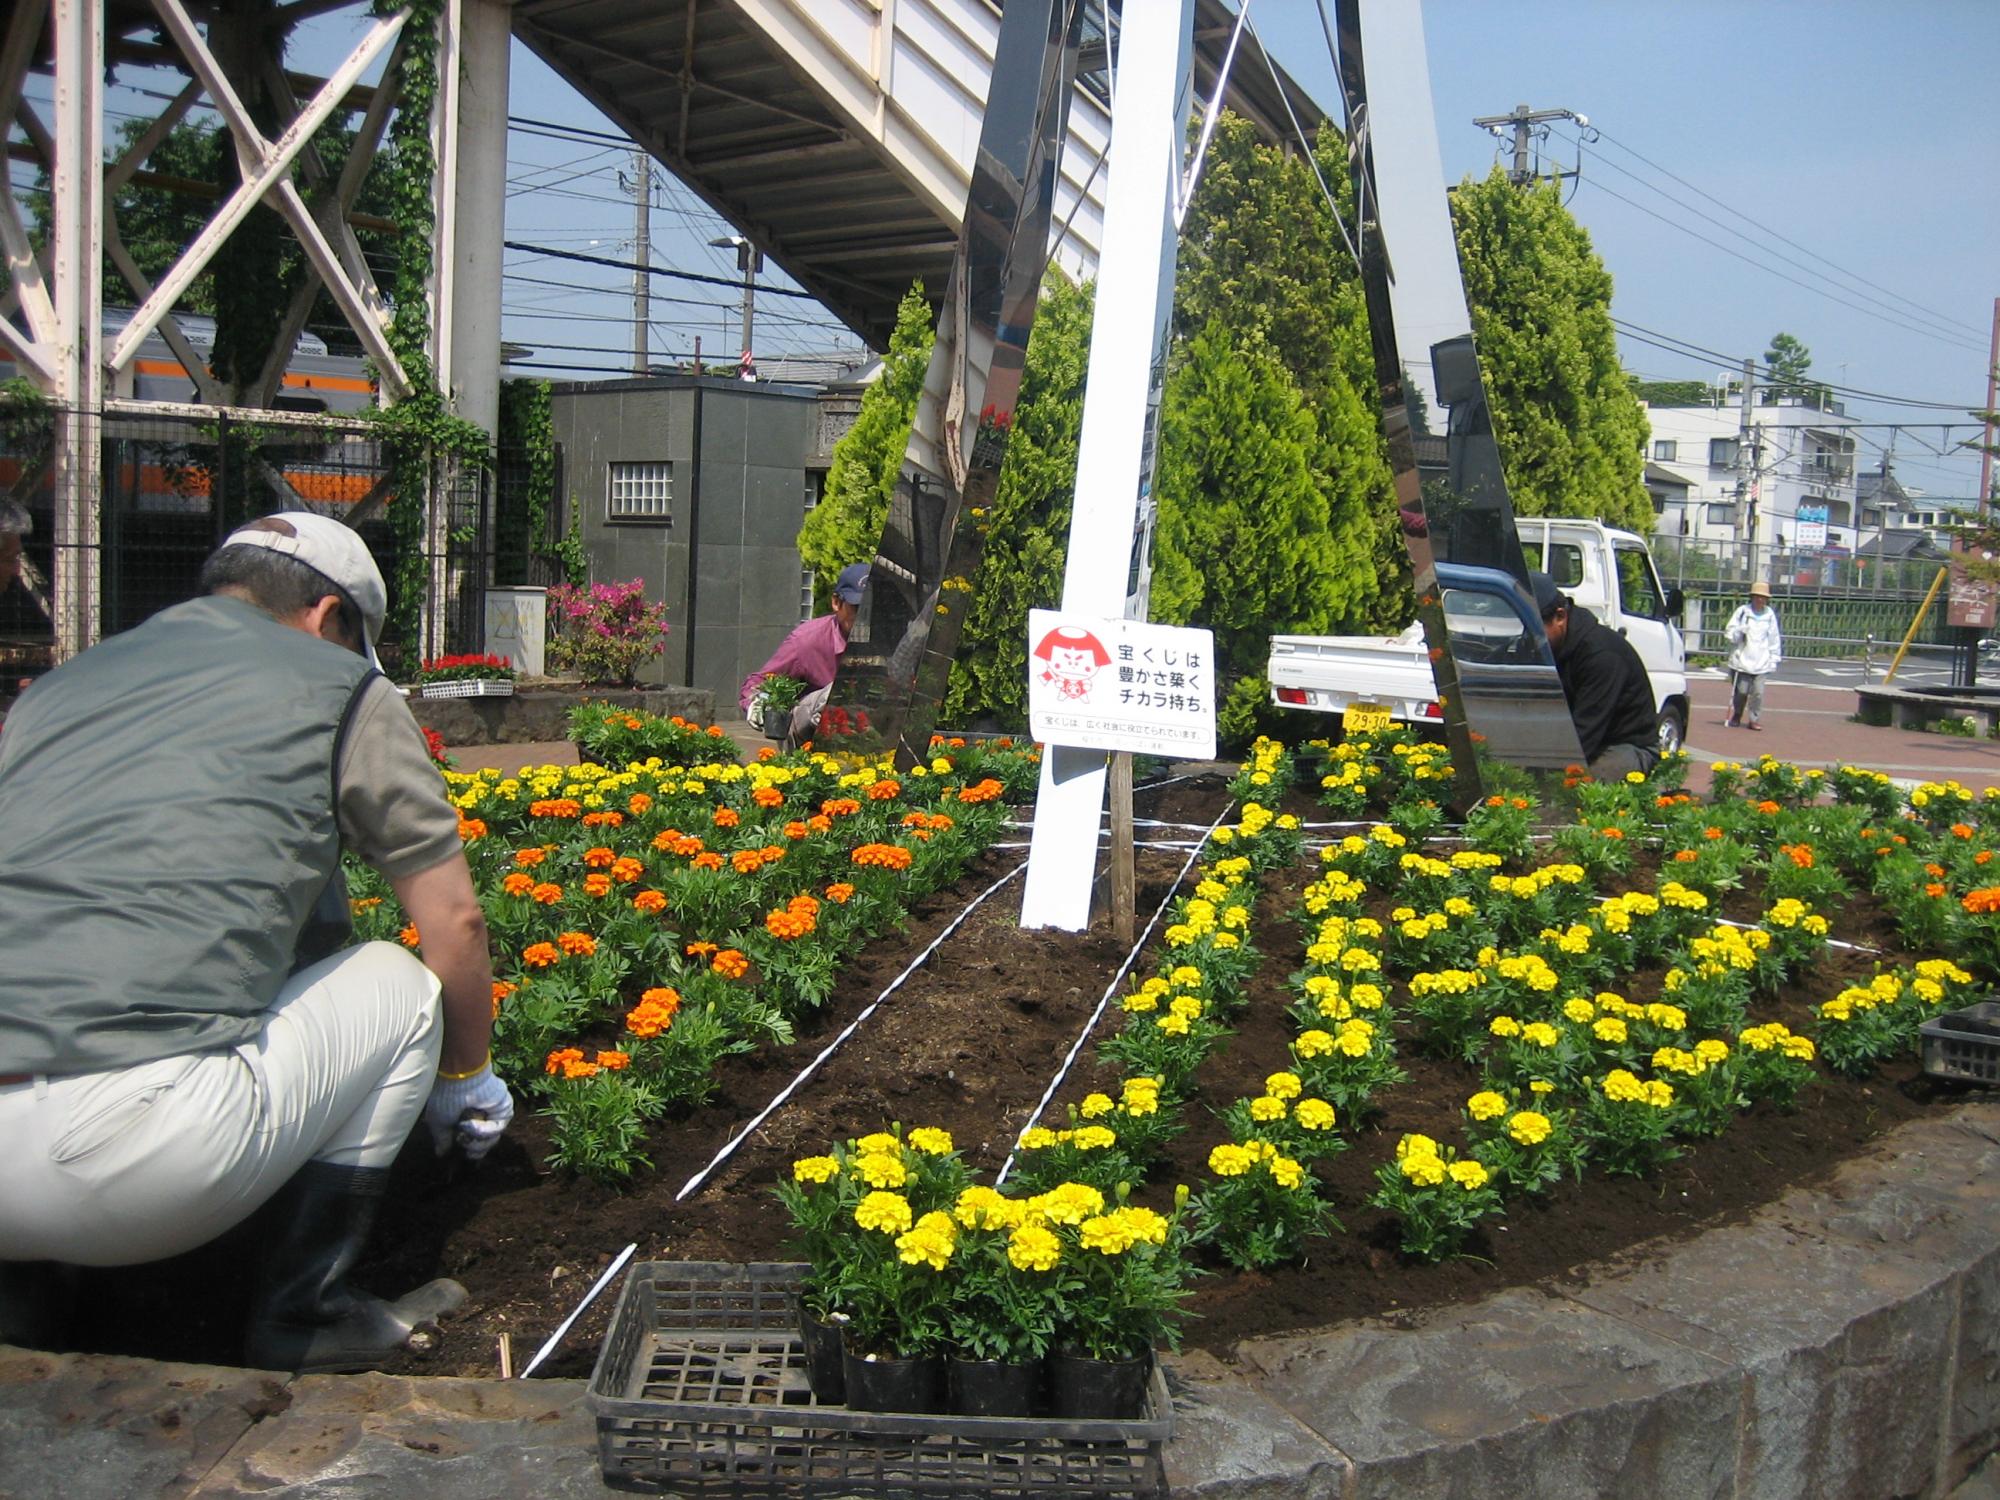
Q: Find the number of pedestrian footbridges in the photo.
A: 1